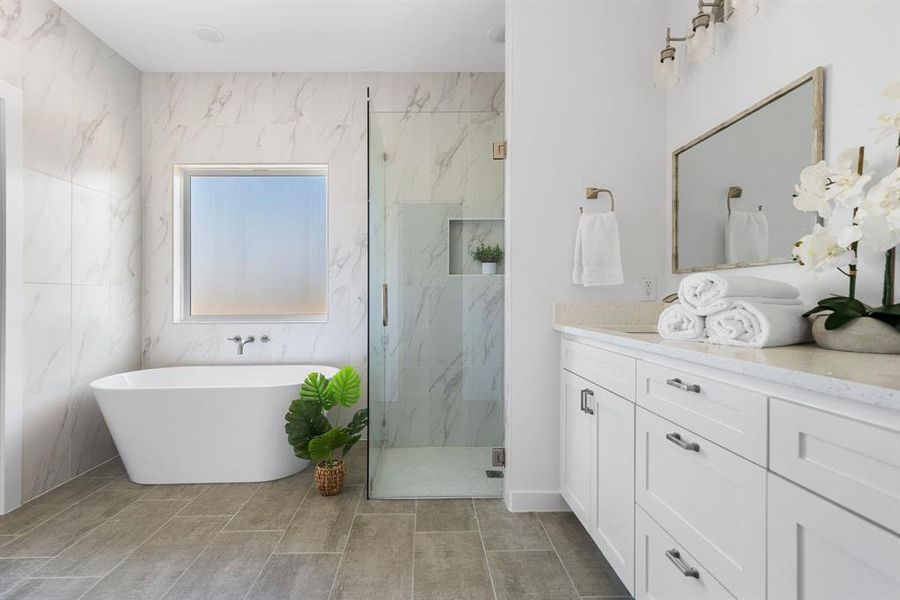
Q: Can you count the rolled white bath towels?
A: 3